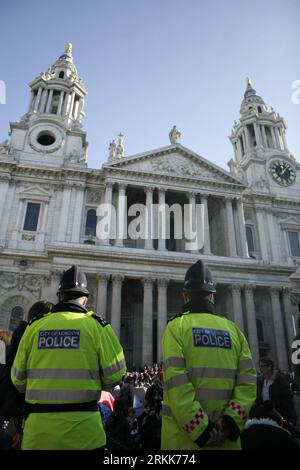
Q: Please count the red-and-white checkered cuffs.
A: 2